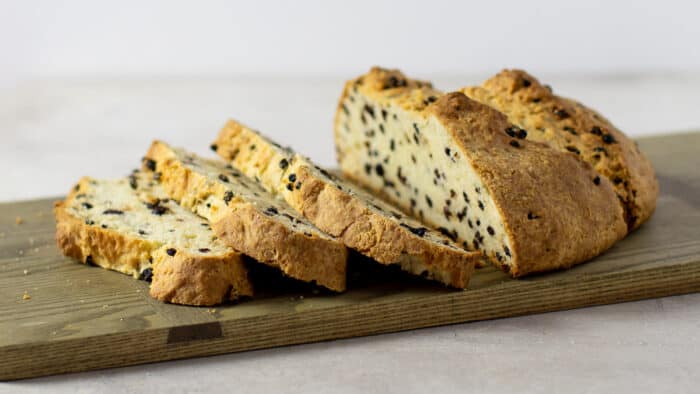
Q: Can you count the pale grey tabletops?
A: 1